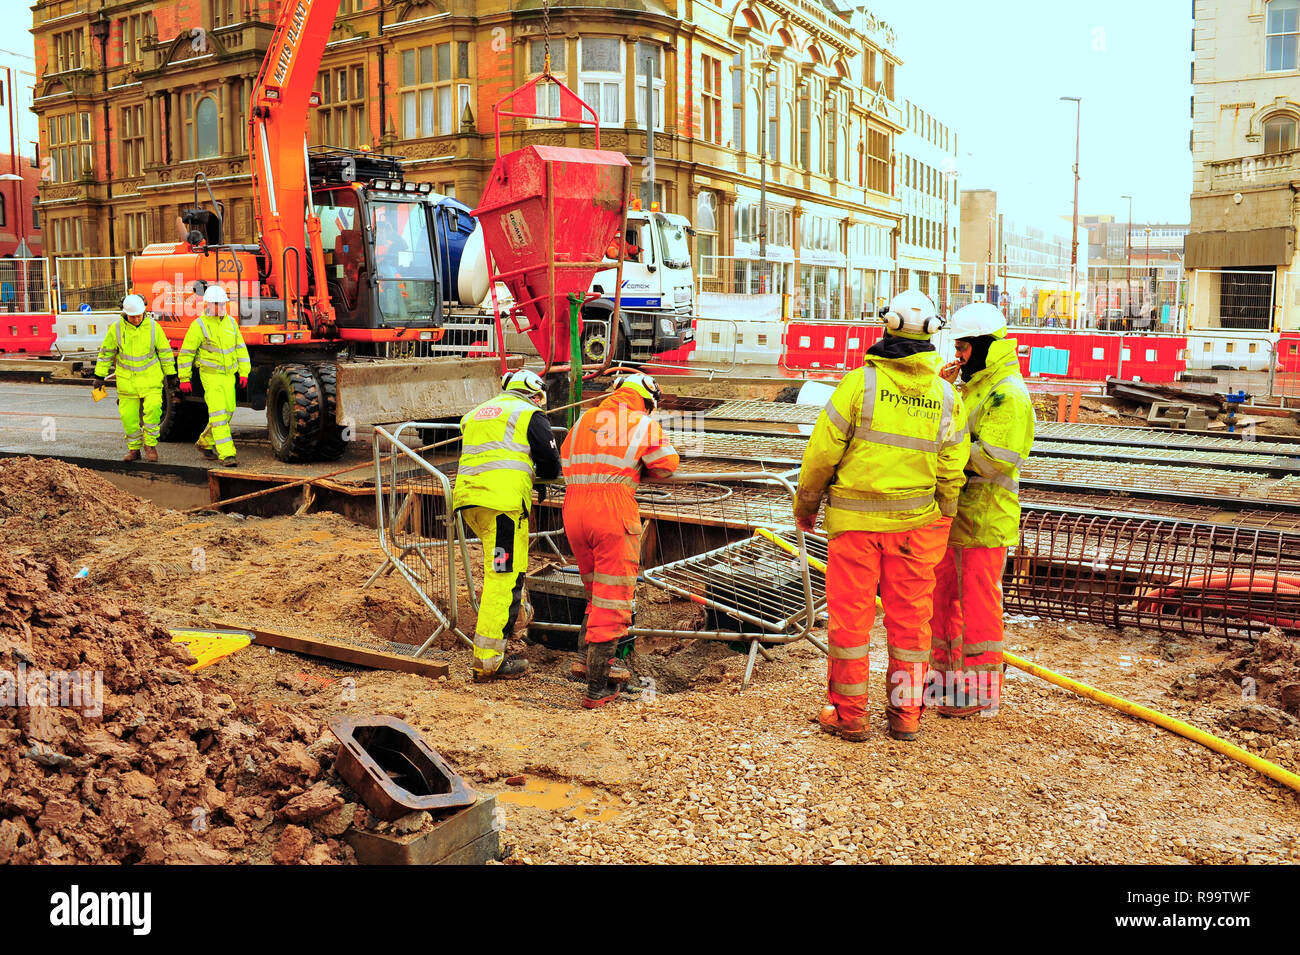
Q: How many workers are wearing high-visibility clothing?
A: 6